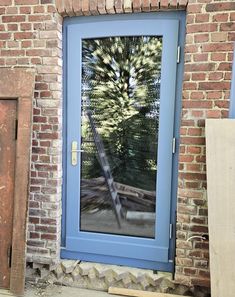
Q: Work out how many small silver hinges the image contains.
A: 3